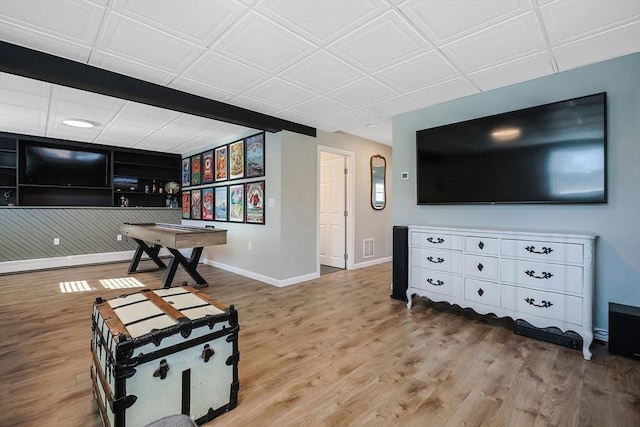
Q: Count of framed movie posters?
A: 12